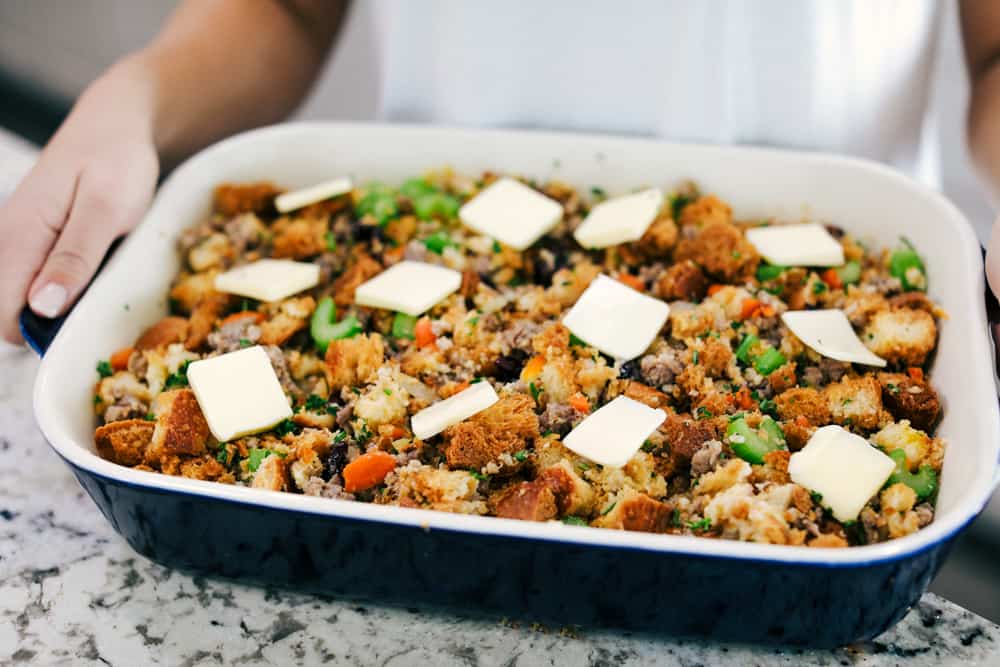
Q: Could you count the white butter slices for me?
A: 12